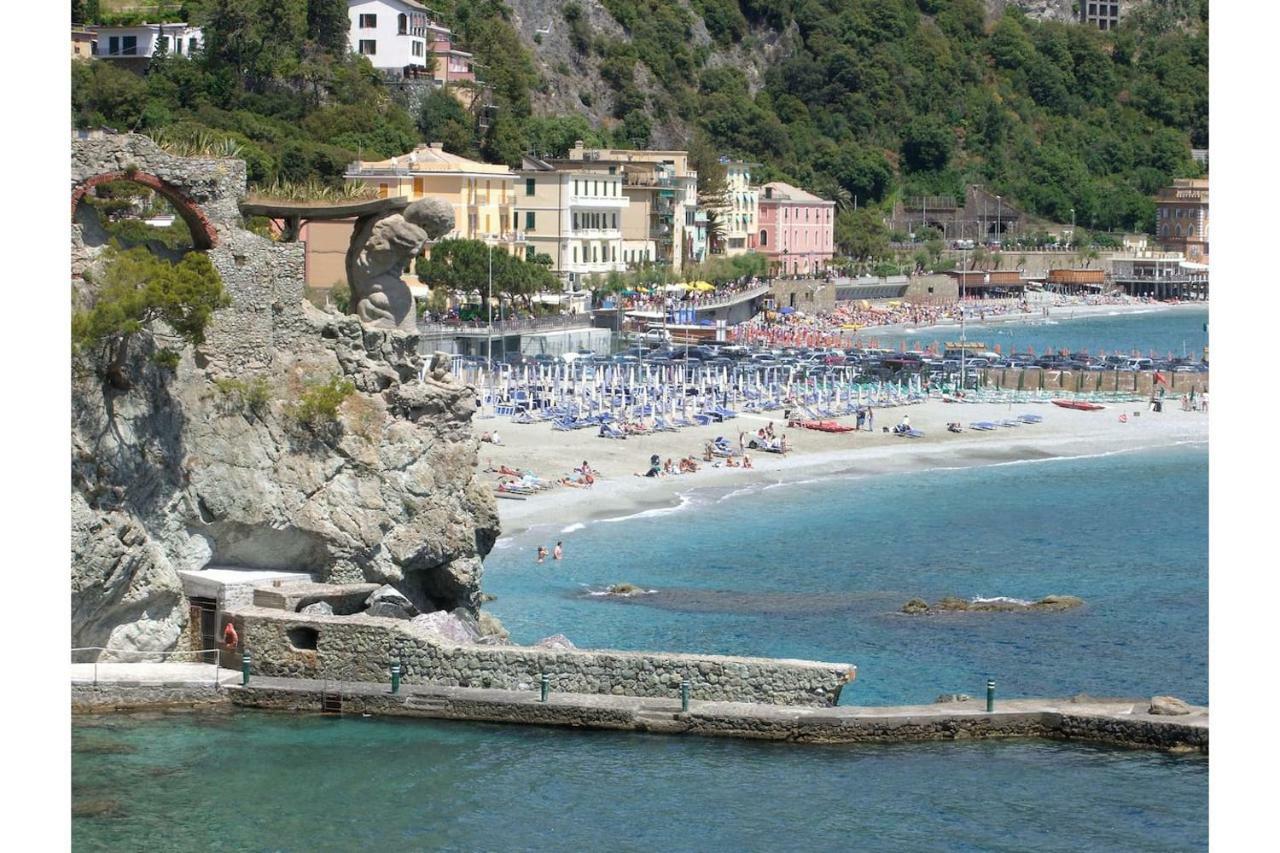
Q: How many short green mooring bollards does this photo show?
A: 5